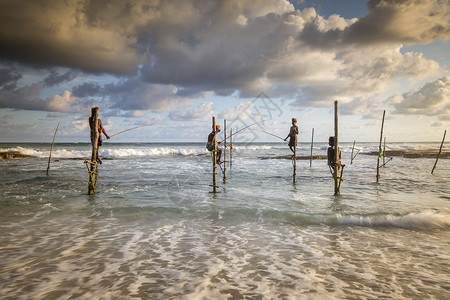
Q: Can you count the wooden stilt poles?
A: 12